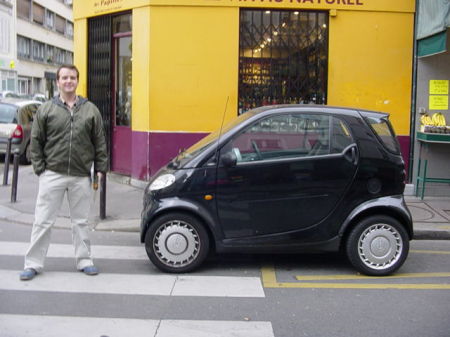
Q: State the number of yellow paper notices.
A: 2